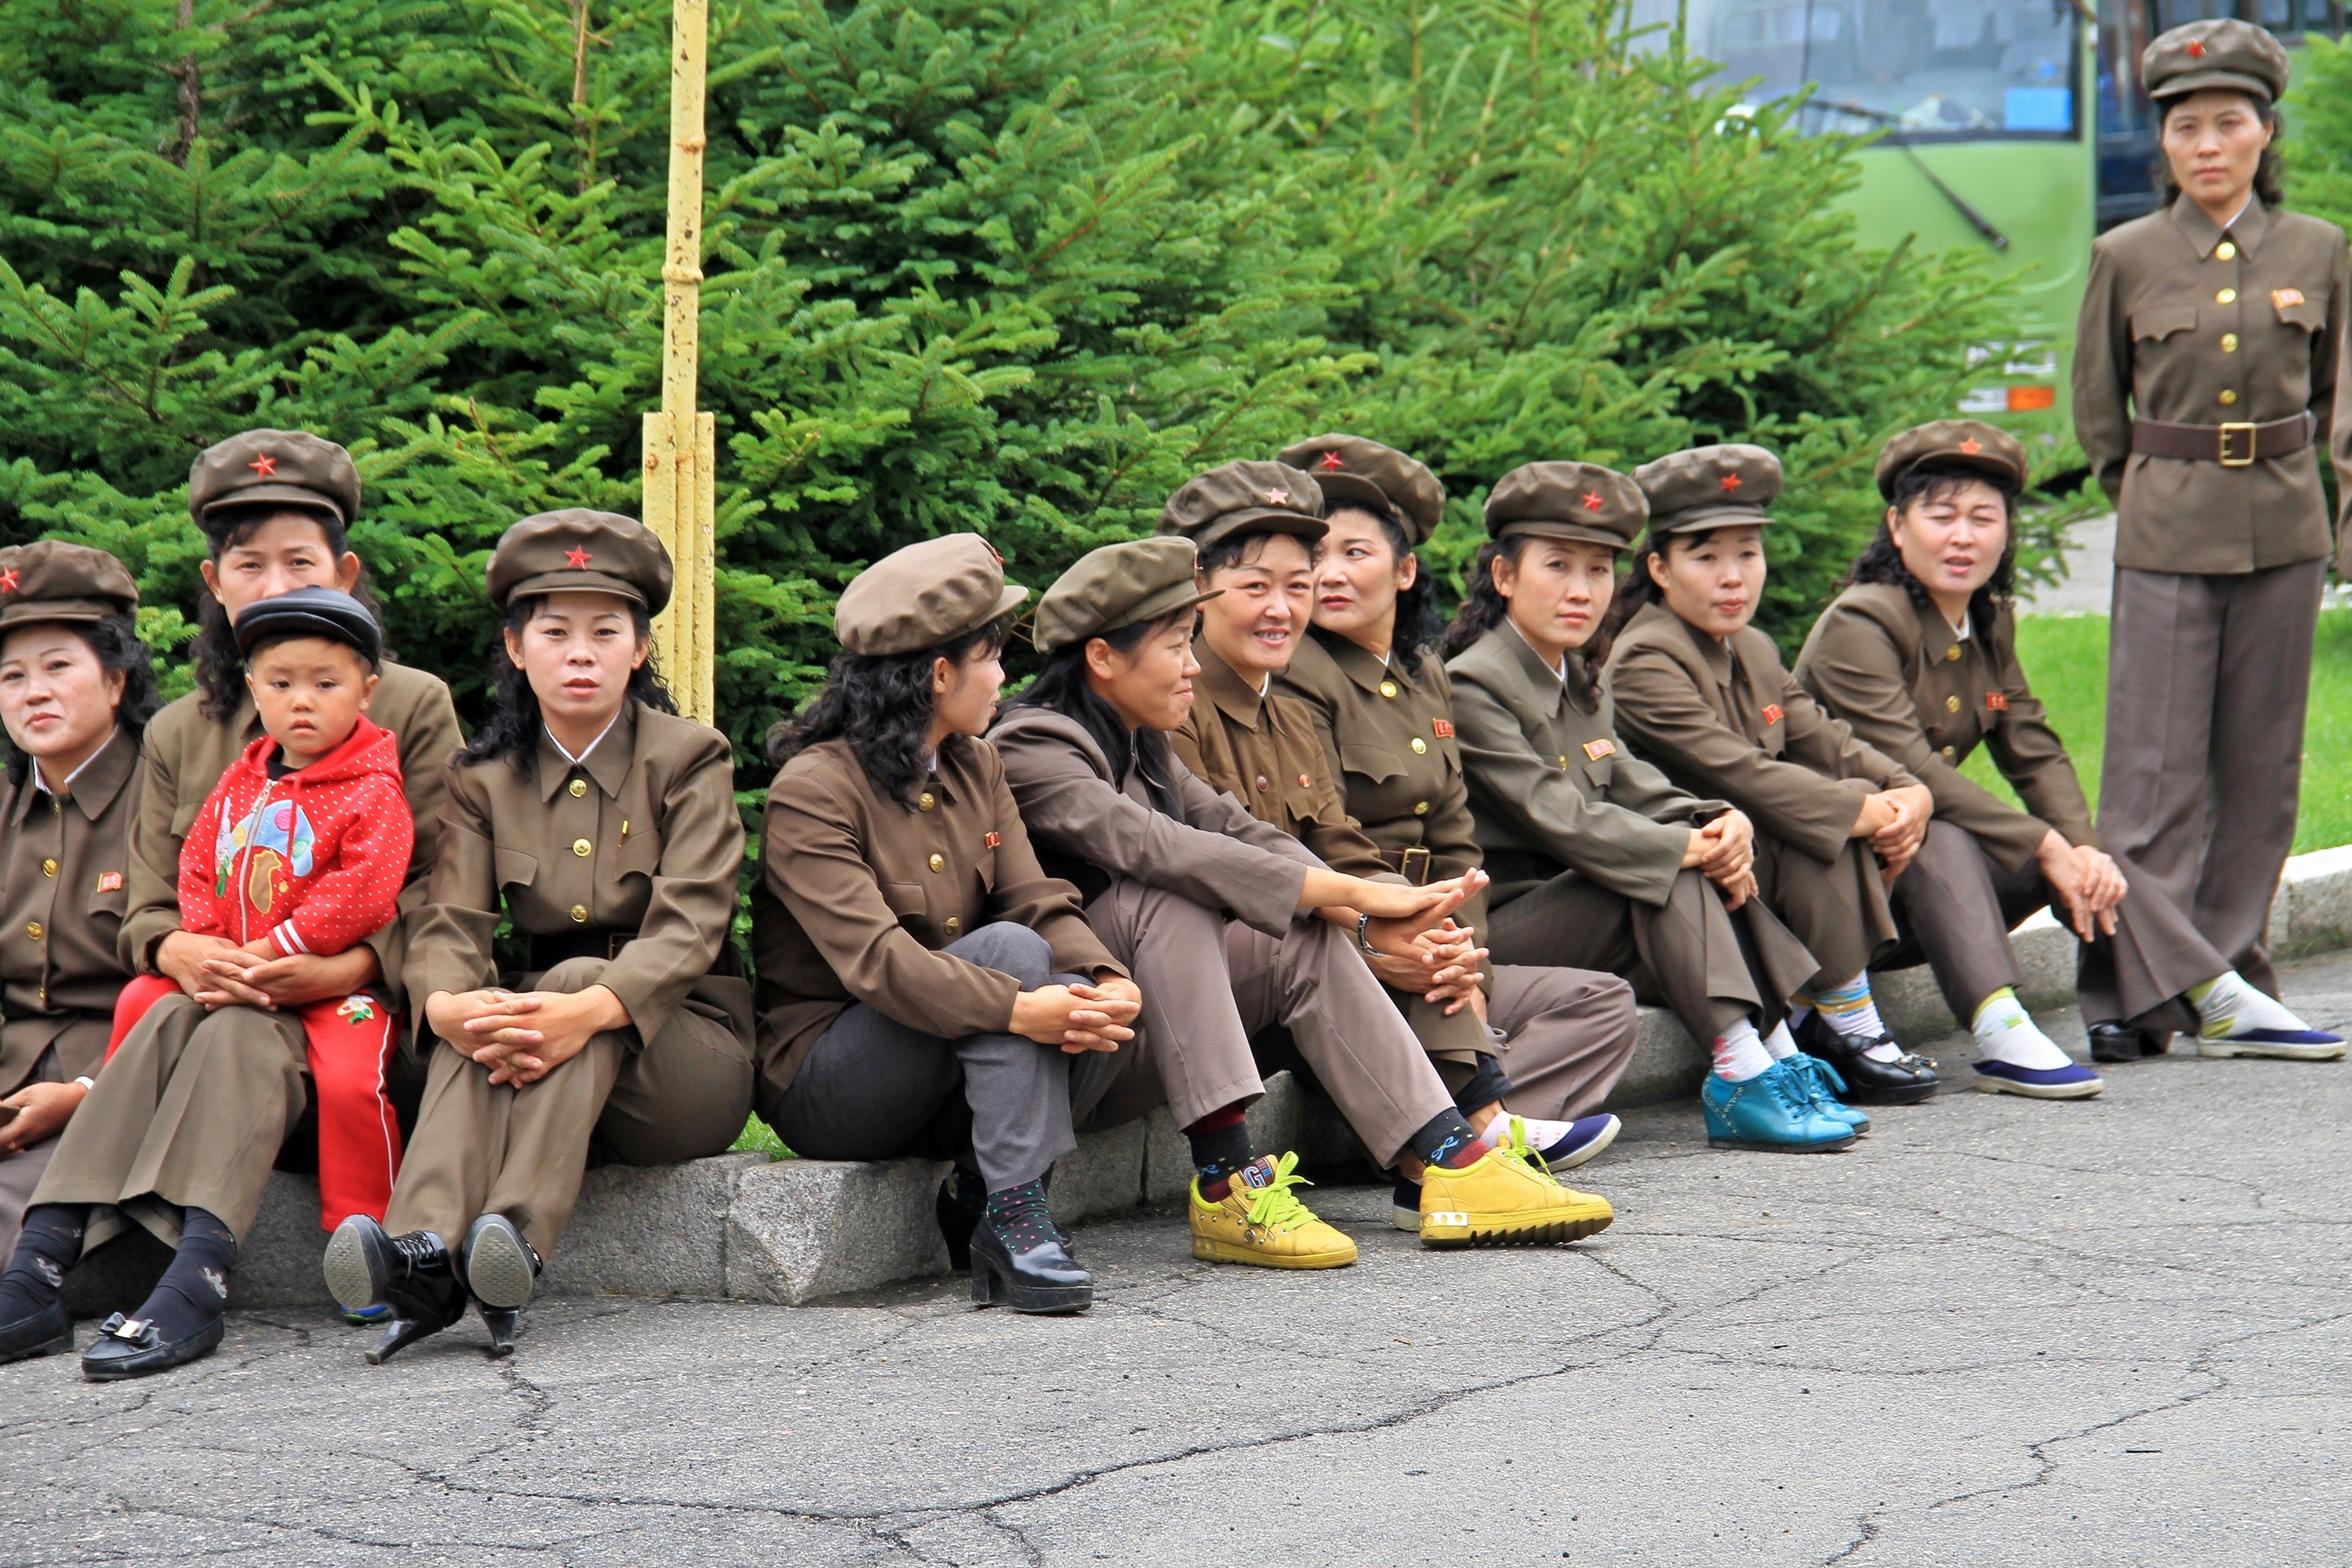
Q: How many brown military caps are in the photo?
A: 11